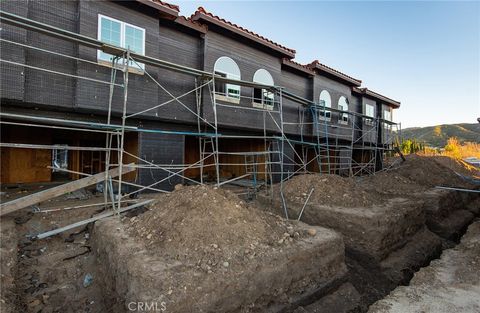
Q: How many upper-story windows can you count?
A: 7